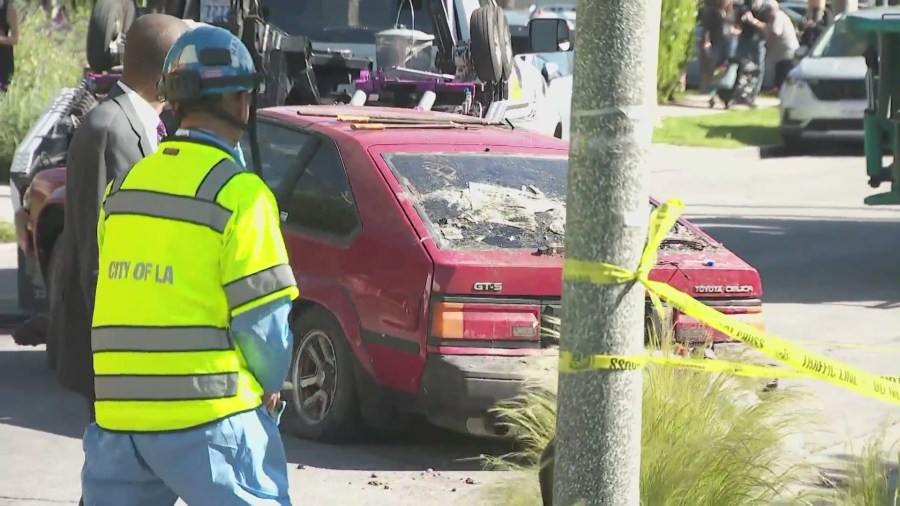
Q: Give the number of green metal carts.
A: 1